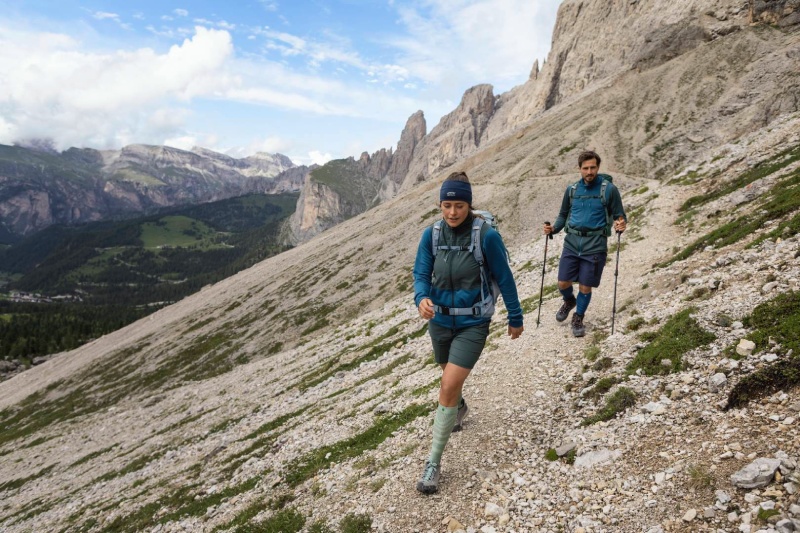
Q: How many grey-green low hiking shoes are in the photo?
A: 2